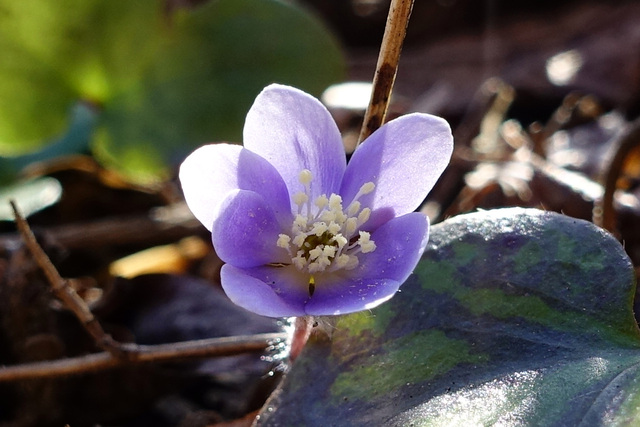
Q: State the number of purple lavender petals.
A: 7